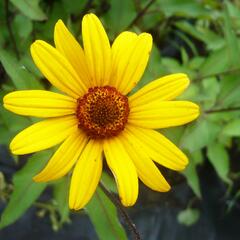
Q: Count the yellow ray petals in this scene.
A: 14